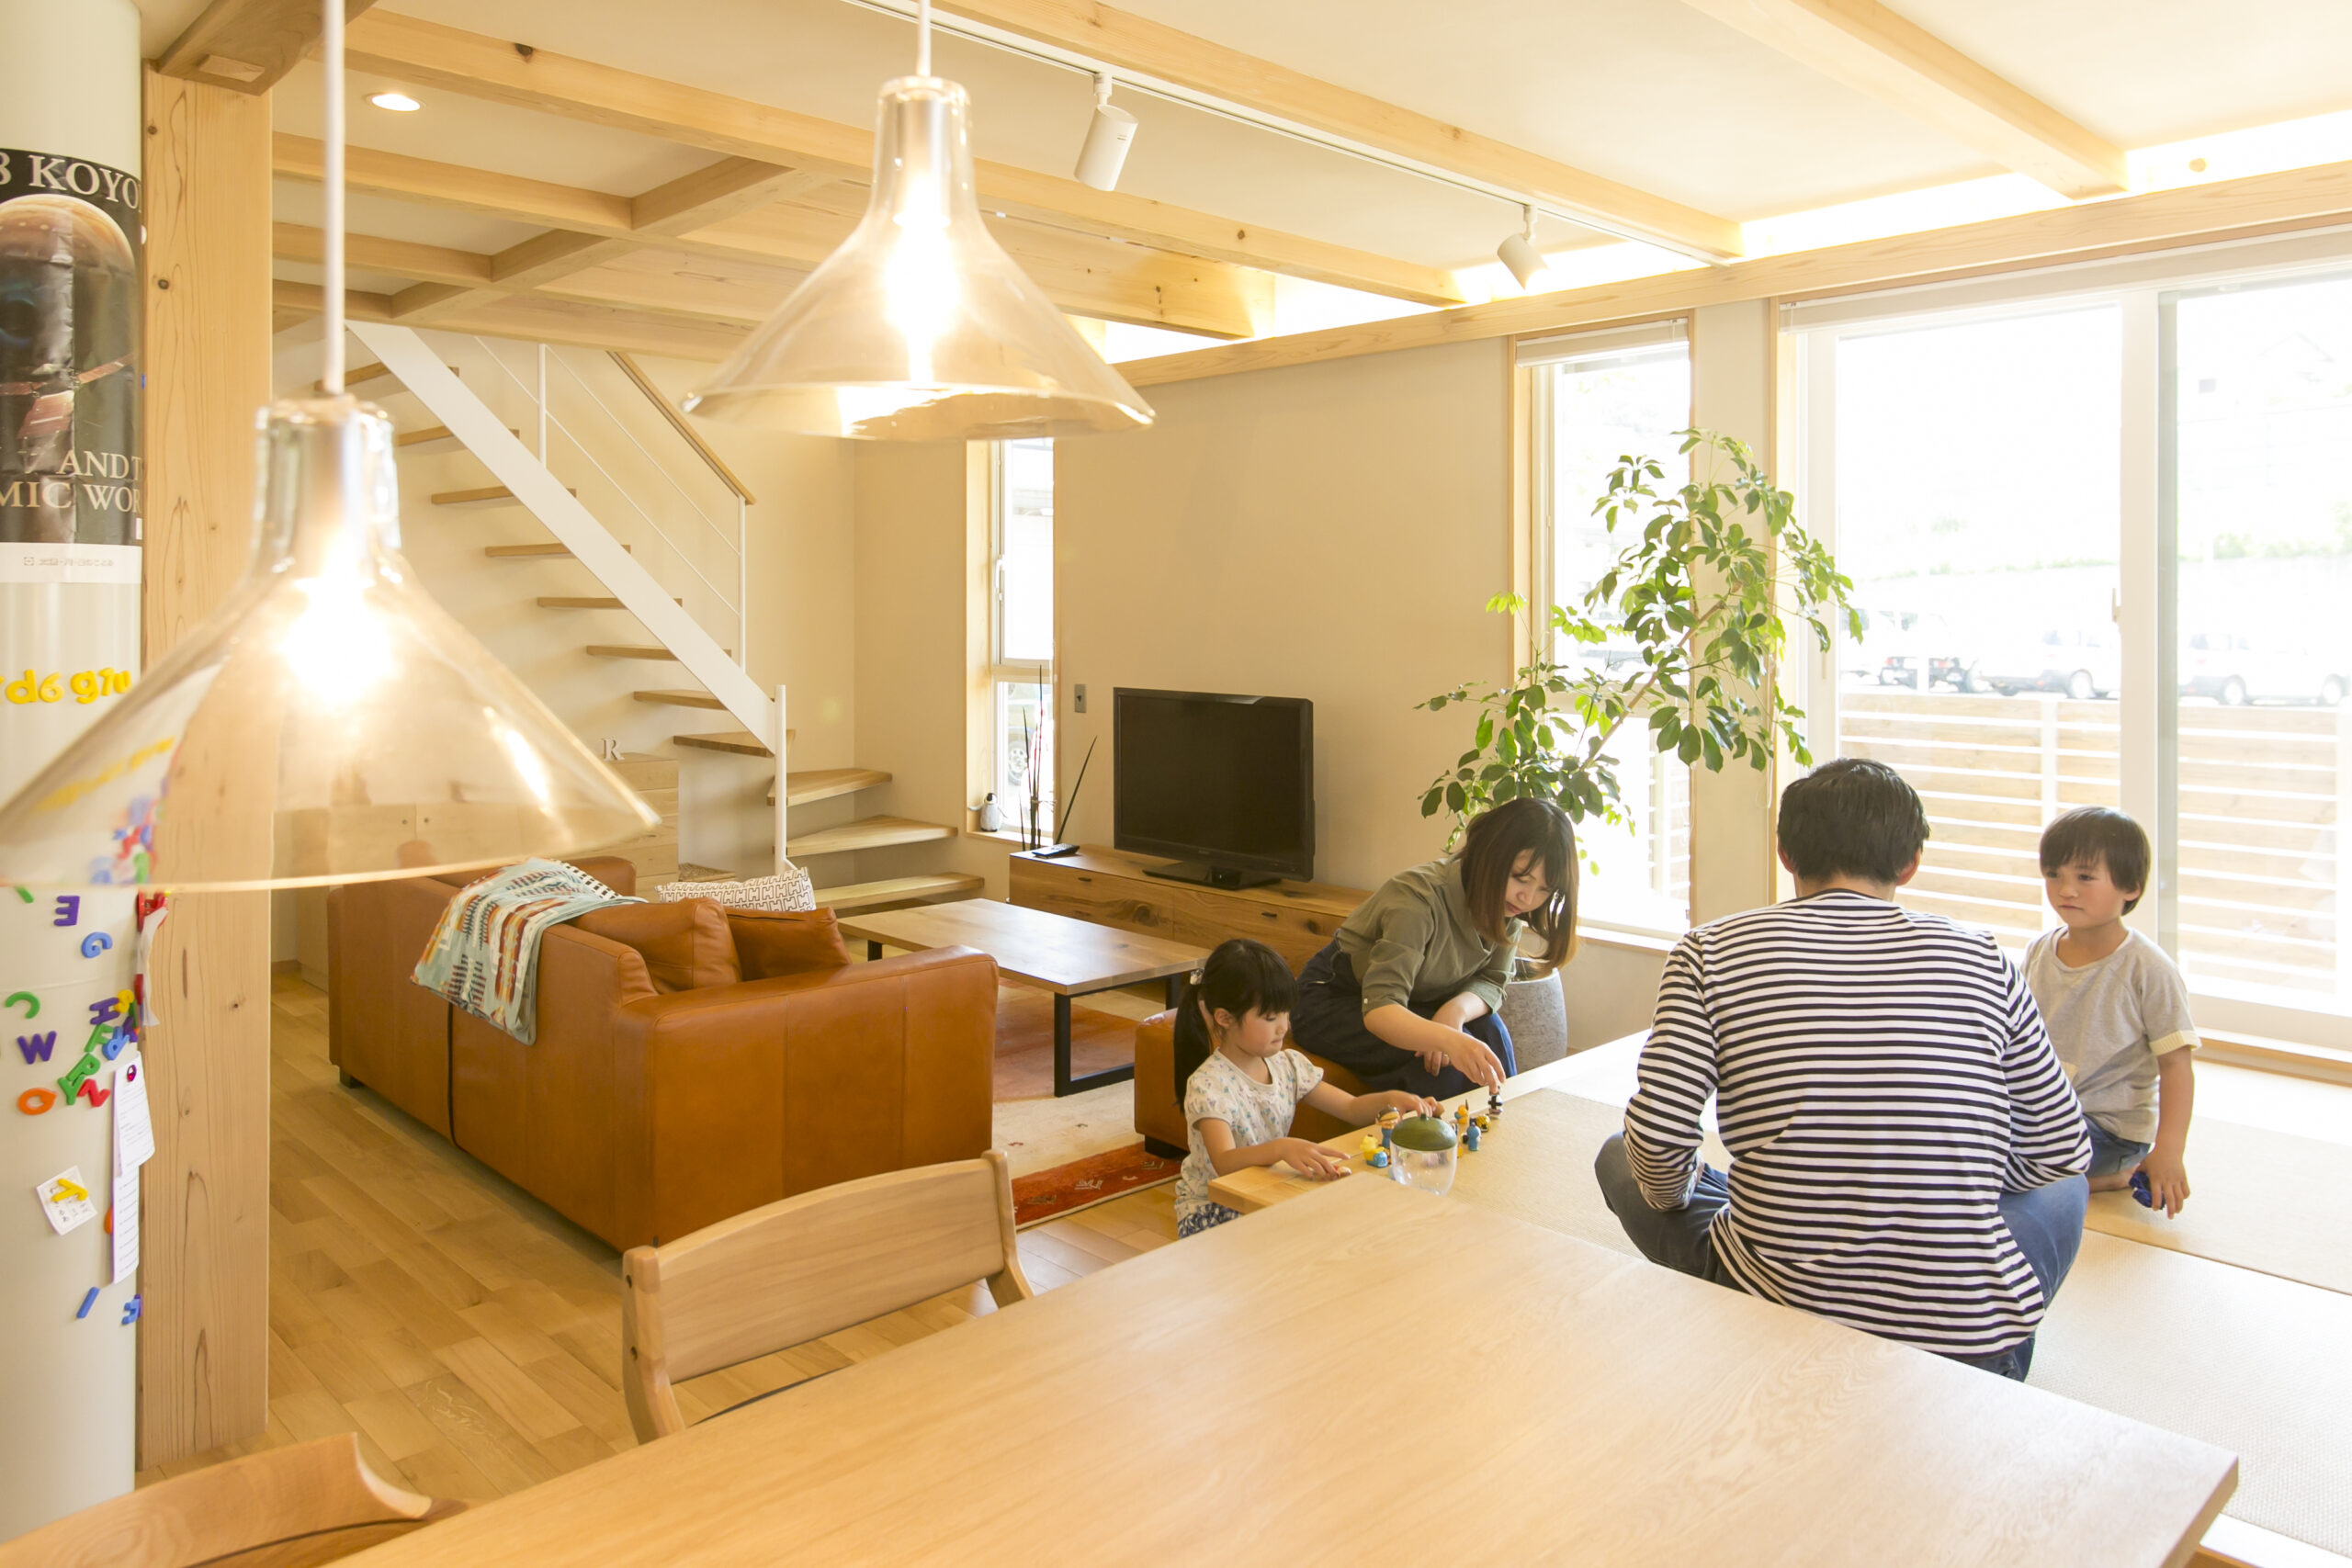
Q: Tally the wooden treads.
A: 11